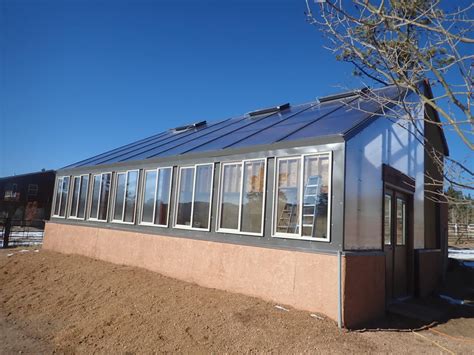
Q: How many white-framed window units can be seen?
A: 8